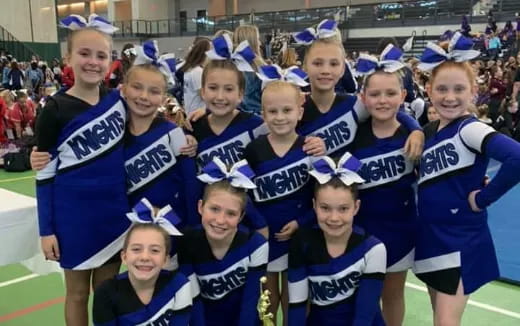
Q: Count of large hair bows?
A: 10